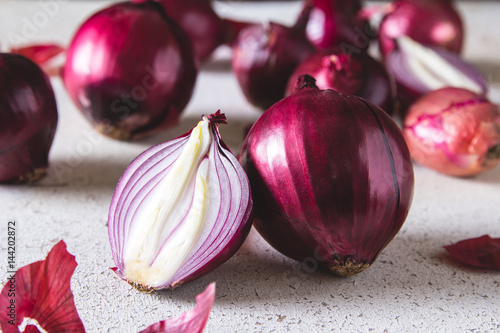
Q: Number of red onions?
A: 11